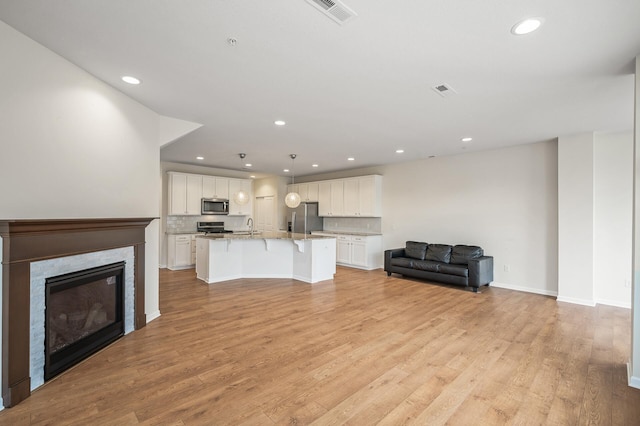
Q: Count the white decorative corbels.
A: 3